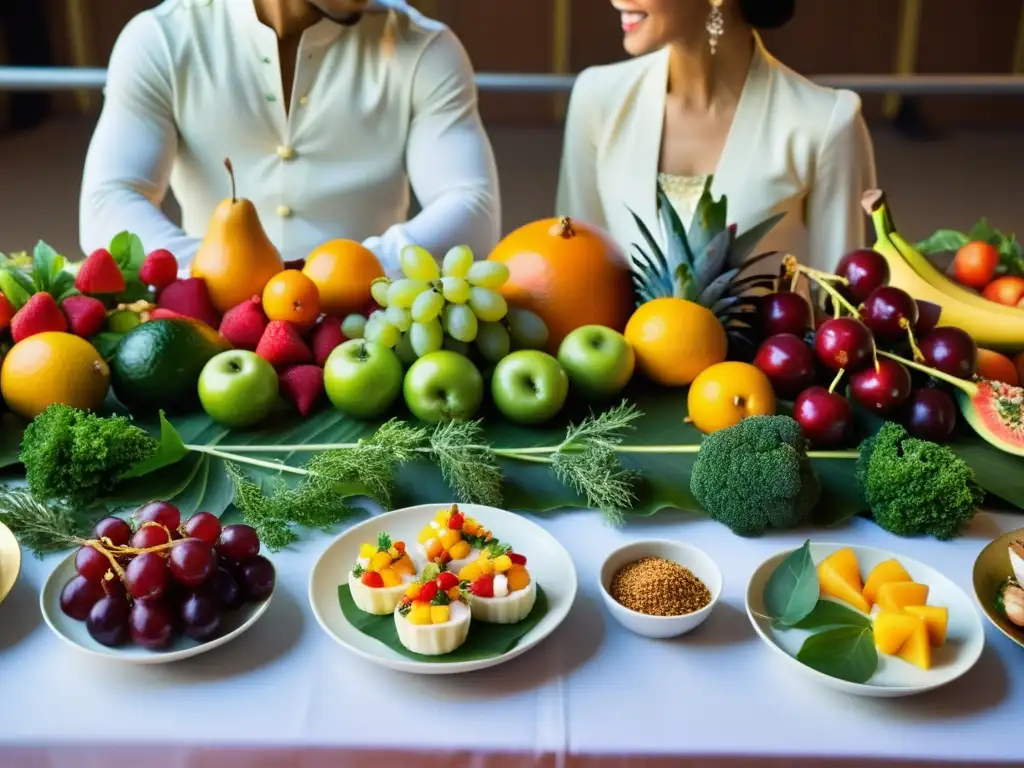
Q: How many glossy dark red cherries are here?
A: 9